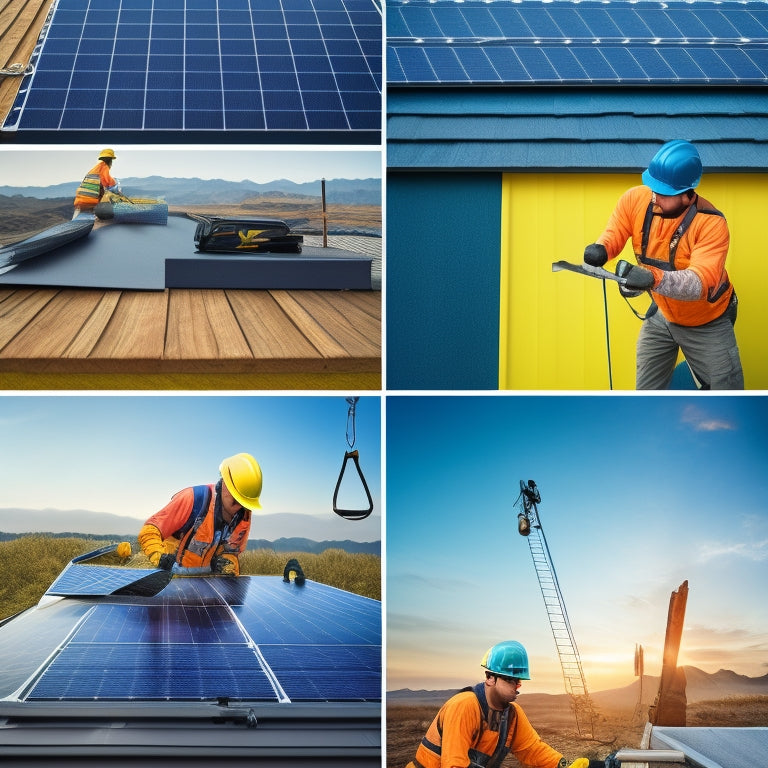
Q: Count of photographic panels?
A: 5